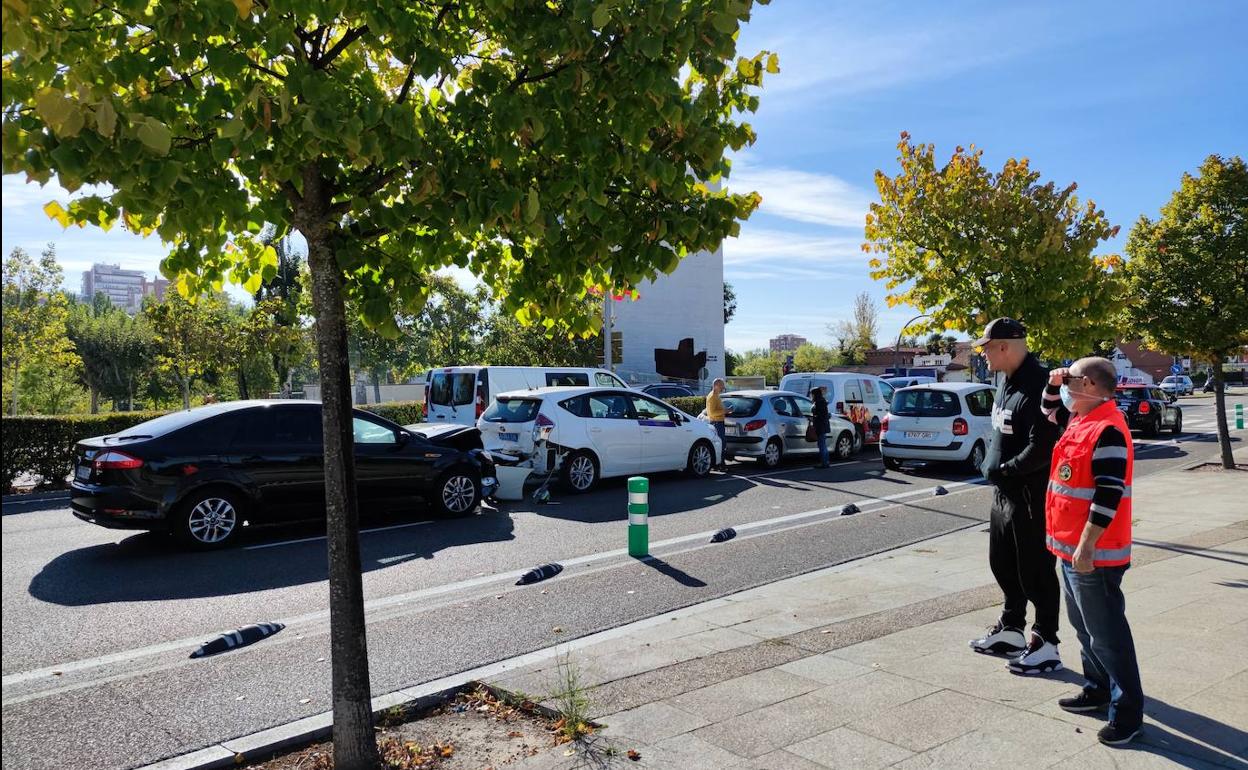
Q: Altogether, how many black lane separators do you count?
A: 5